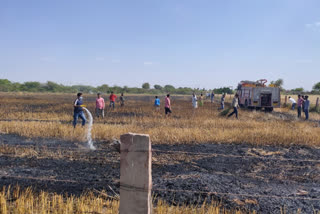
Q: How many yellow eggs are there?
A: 0